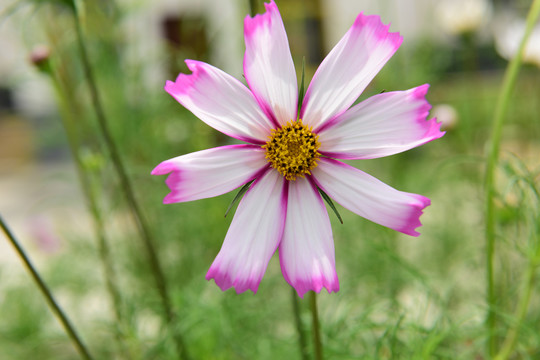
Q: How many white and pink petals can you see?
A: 8